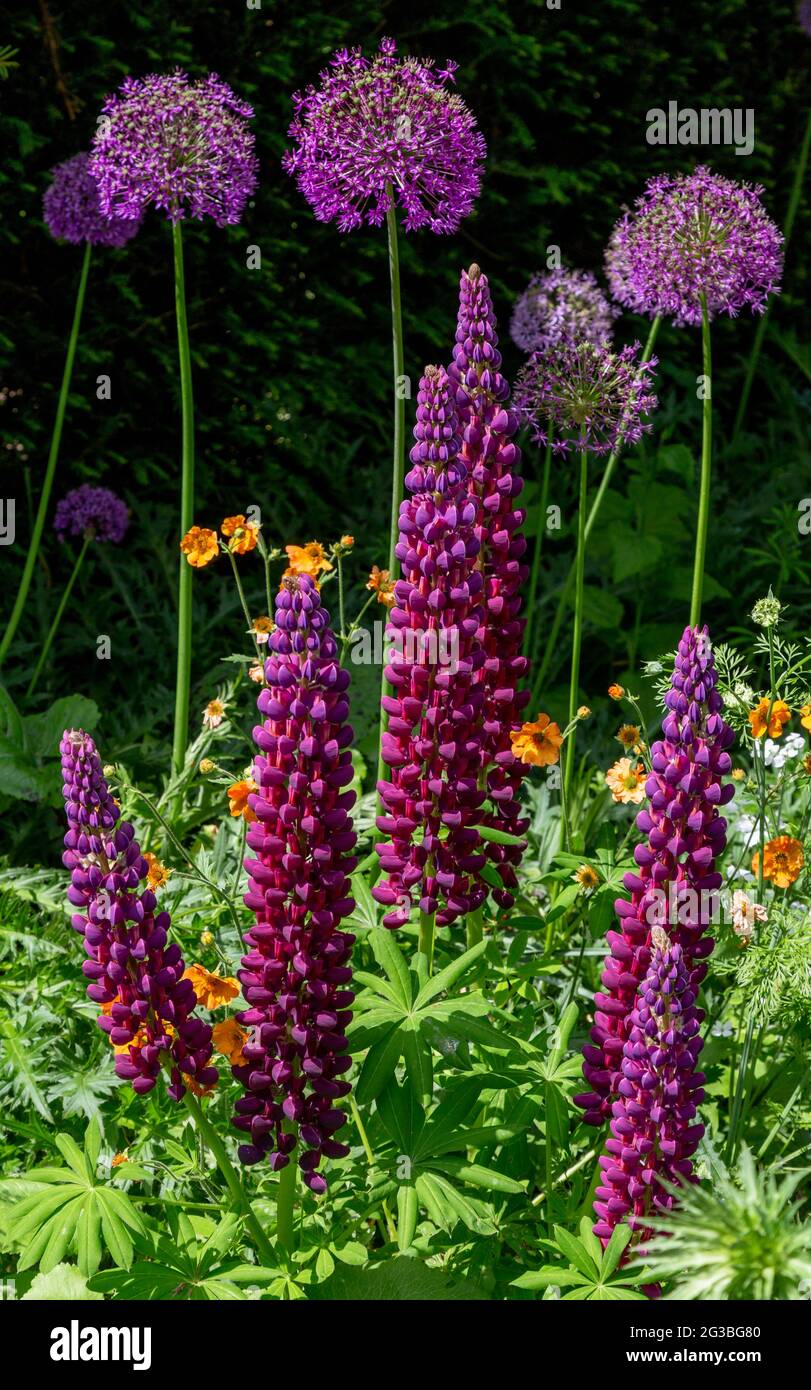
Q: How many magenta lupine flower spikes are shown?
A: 6